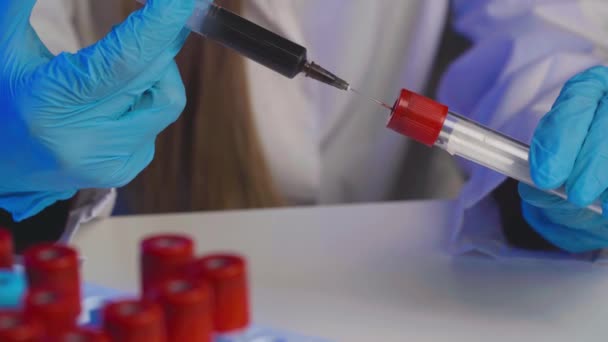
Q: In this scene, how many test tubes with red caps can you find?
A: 10